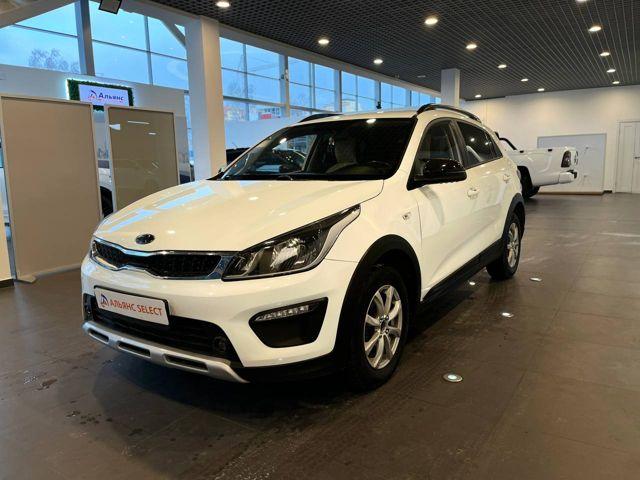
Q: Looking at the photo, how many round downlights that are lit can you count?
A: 14